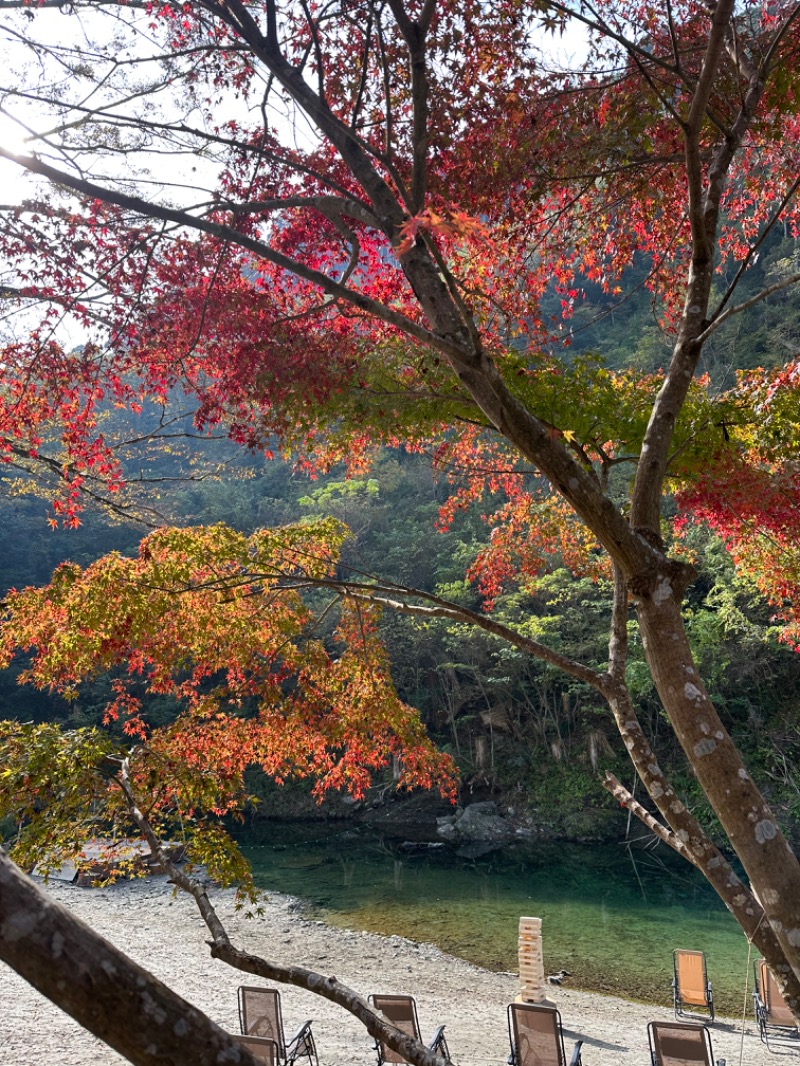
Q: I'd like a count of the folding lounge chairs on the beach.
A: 7